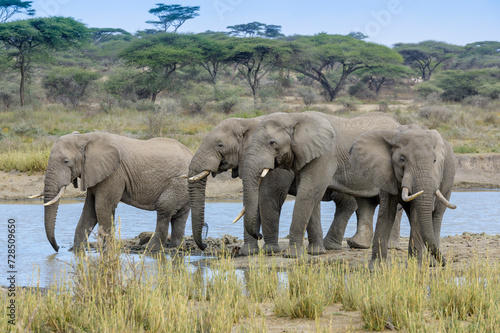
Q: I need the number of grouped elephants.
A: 4